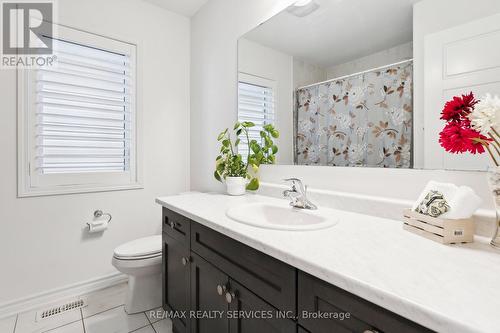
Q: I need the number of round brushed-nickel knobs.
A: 5